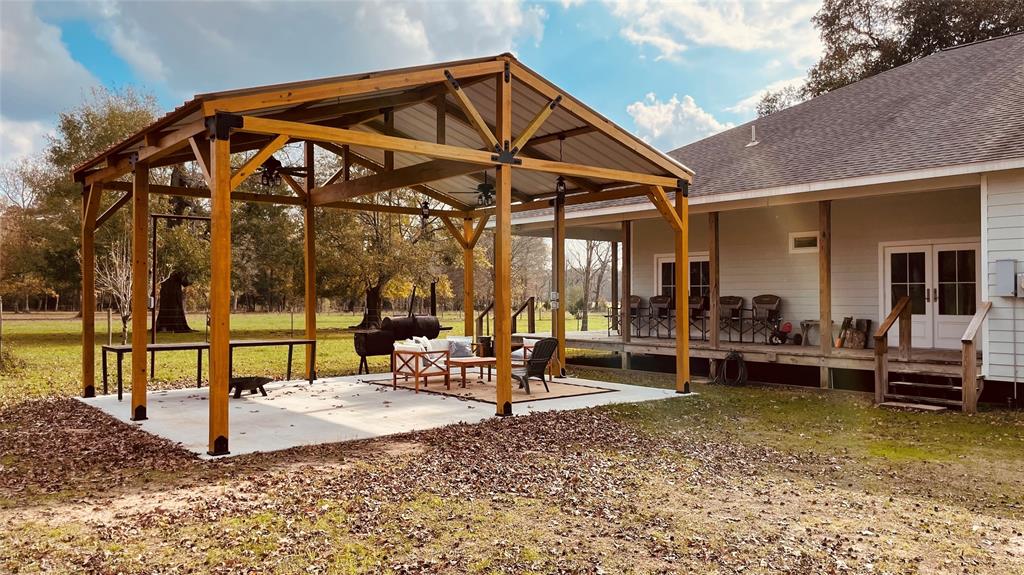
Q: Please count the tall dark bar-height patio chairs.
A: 5